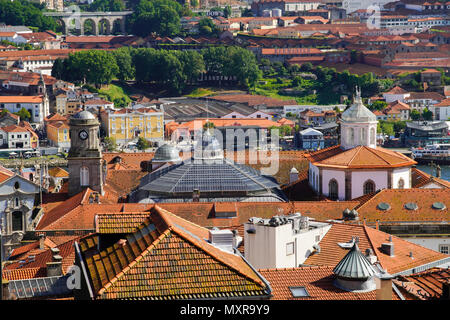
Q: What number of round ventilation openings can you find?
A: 3